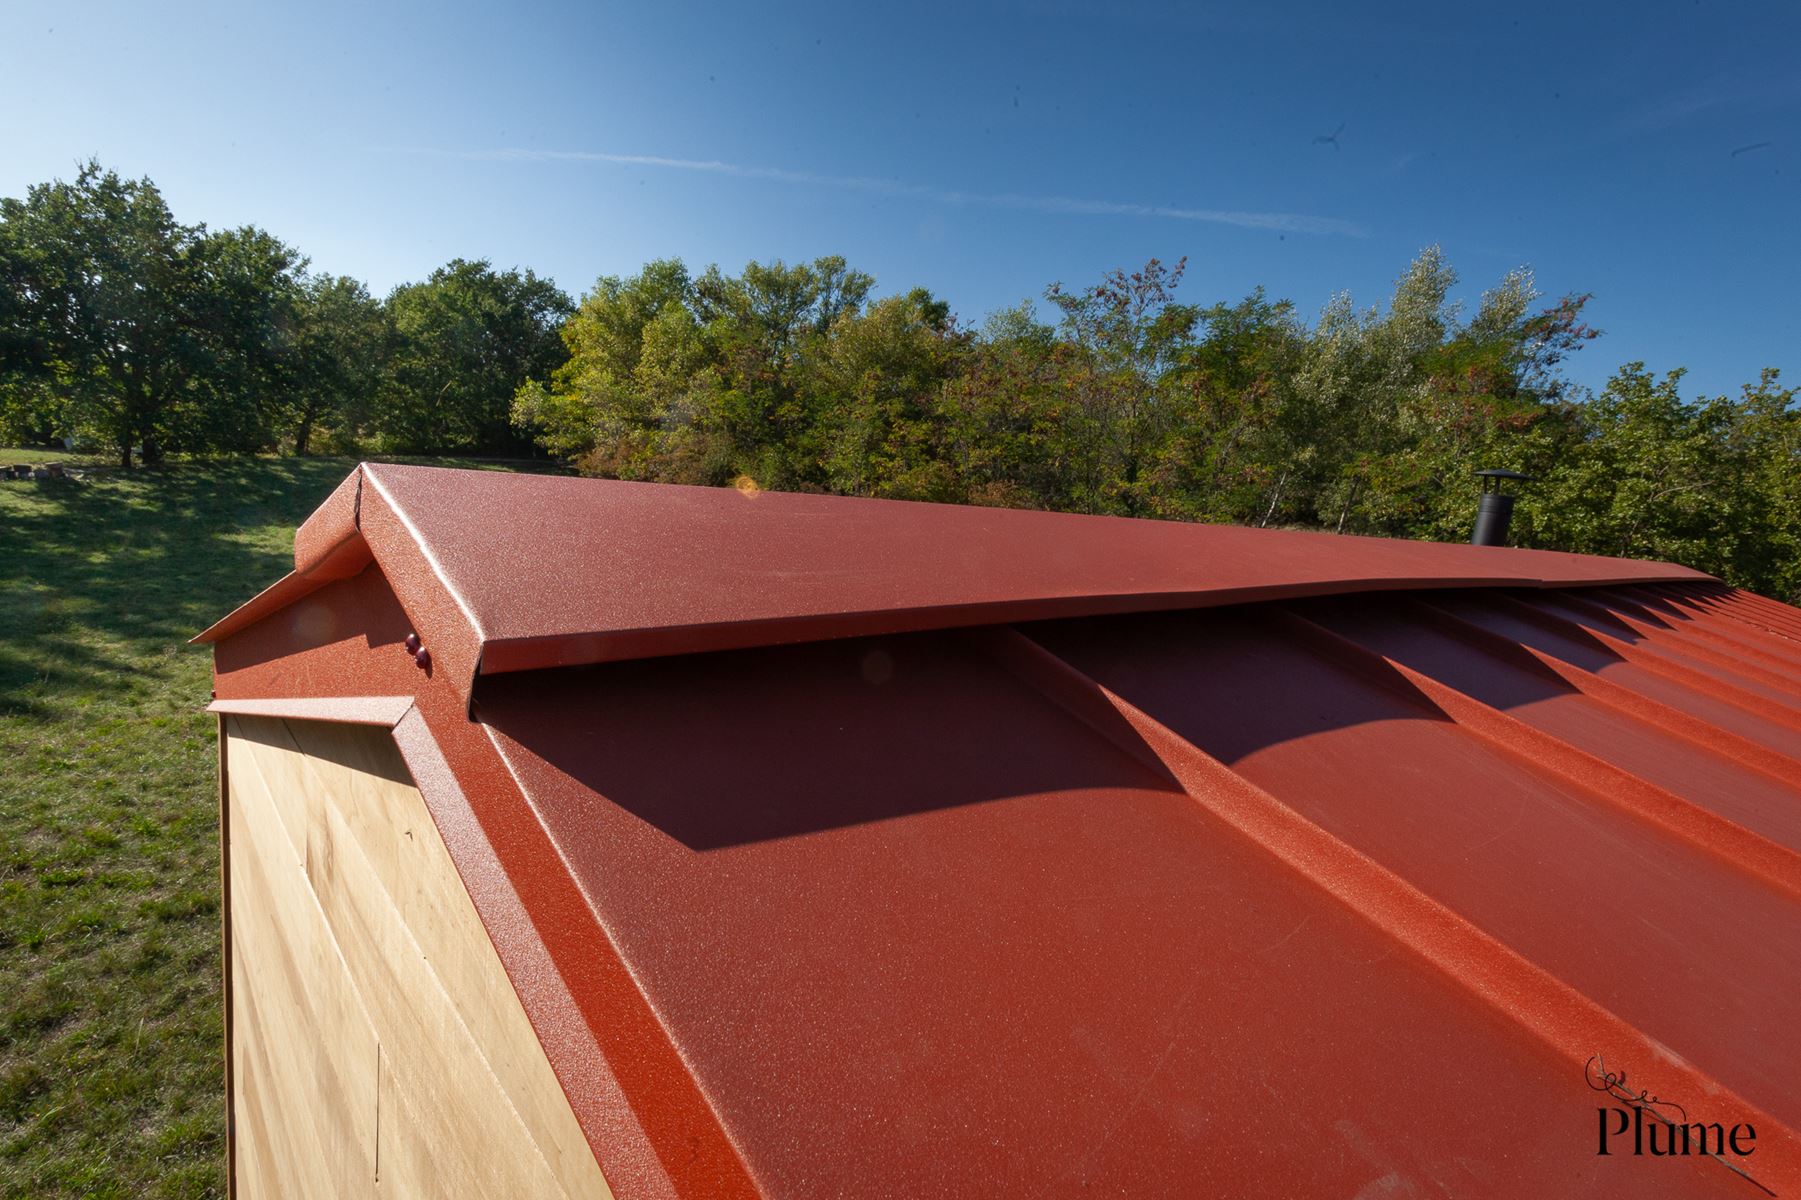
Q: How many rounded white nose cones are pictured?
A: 0